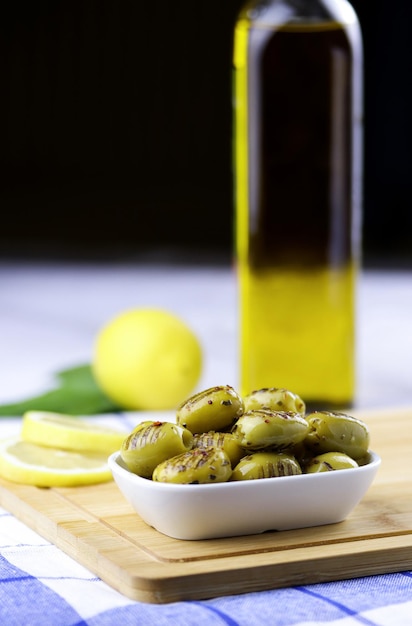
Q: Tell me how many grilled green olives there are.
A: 9